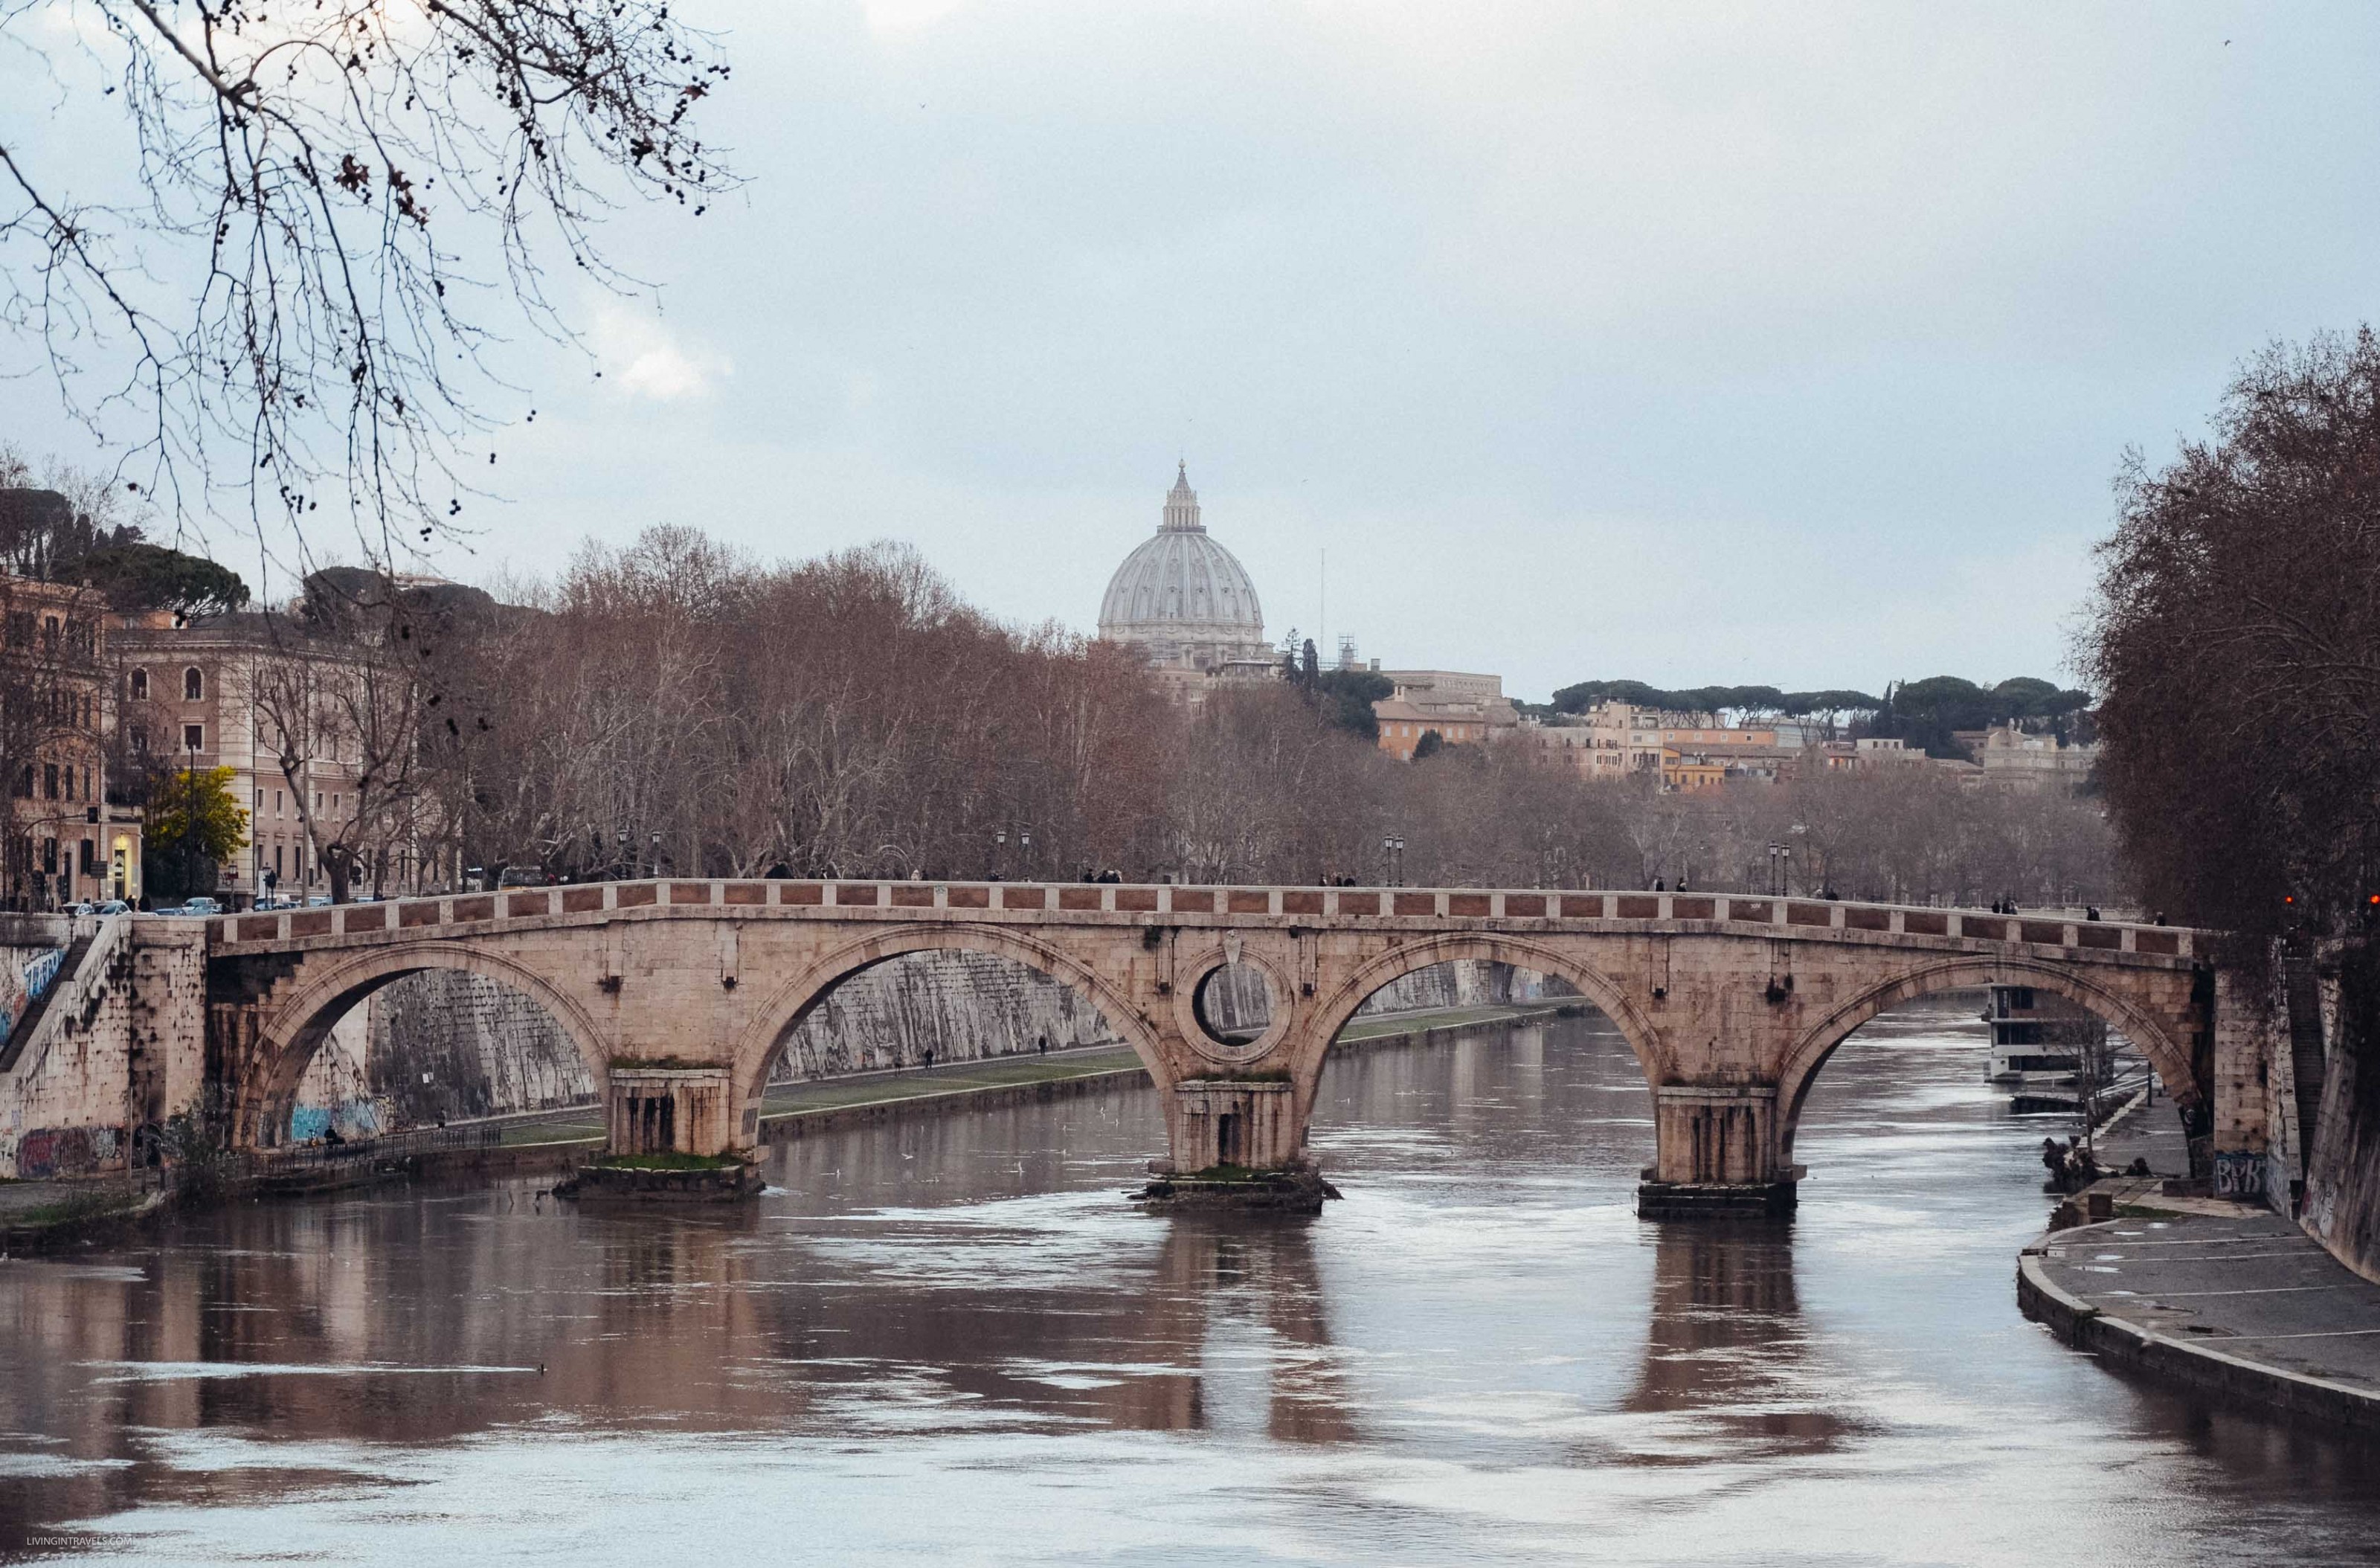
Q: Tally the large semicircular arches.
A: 4